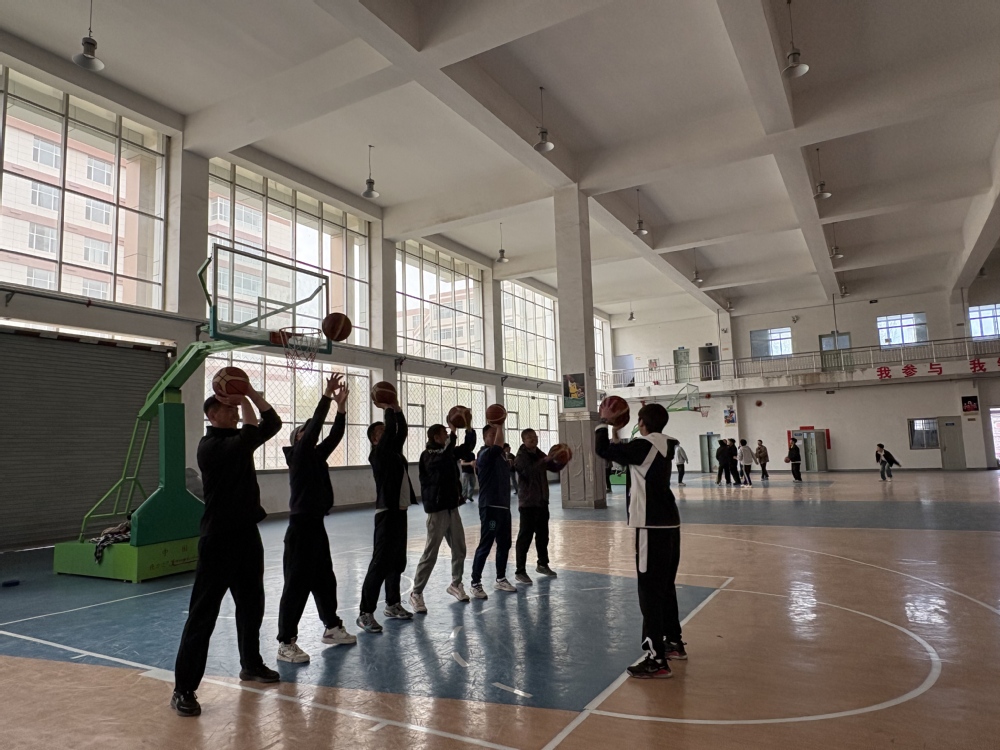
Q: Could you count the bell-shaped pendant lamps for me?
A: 13